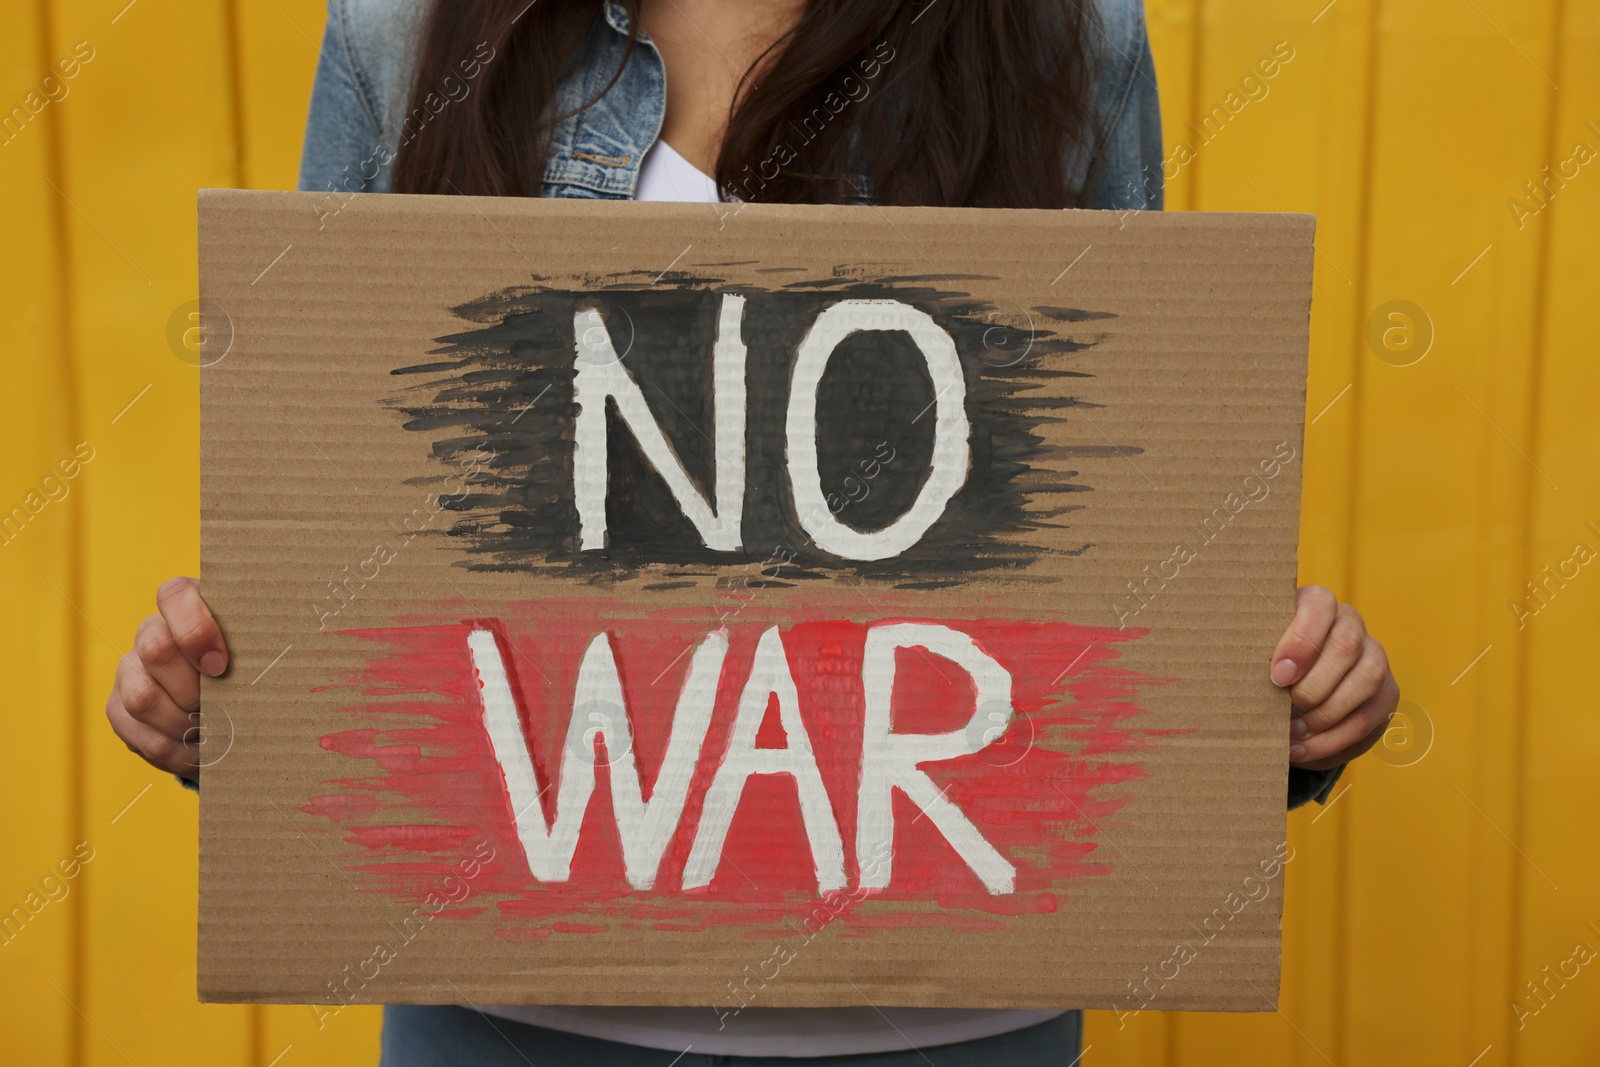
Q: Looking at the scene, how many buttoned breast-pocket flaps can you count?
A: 0